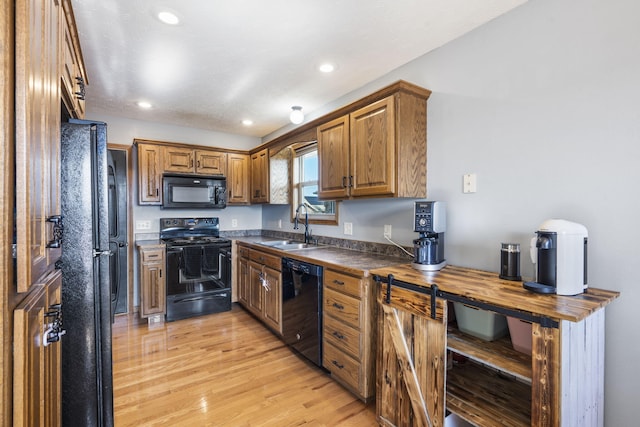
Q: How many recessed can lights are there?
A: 4